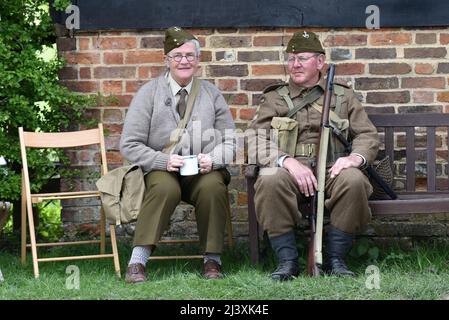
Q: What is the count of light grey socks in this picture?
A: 2